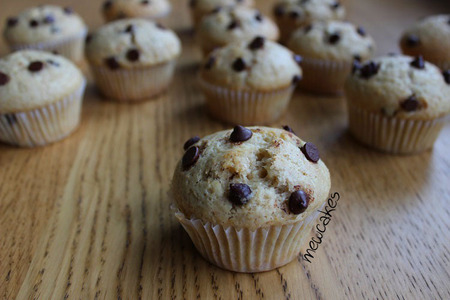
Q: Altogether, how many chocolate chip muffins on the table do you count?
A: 12